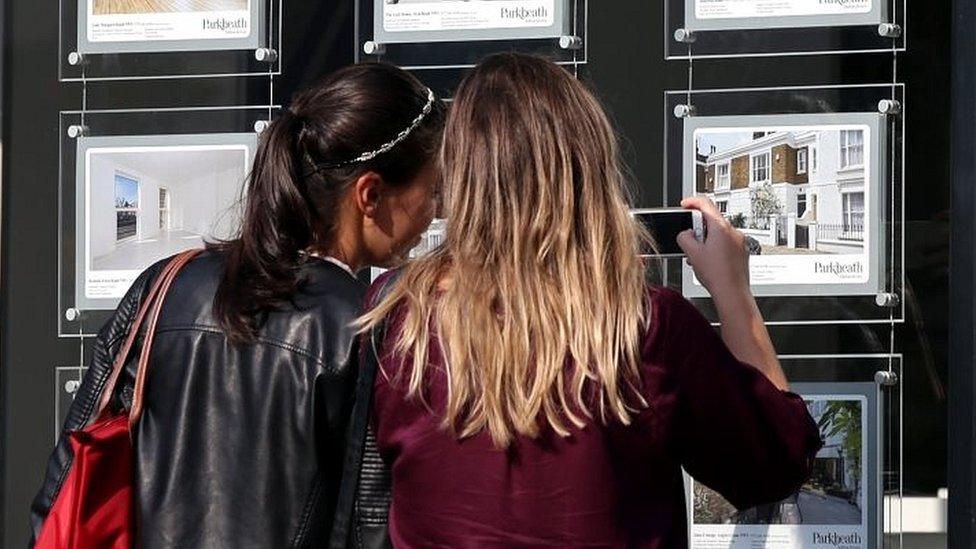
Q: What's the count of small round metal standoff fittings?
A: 14